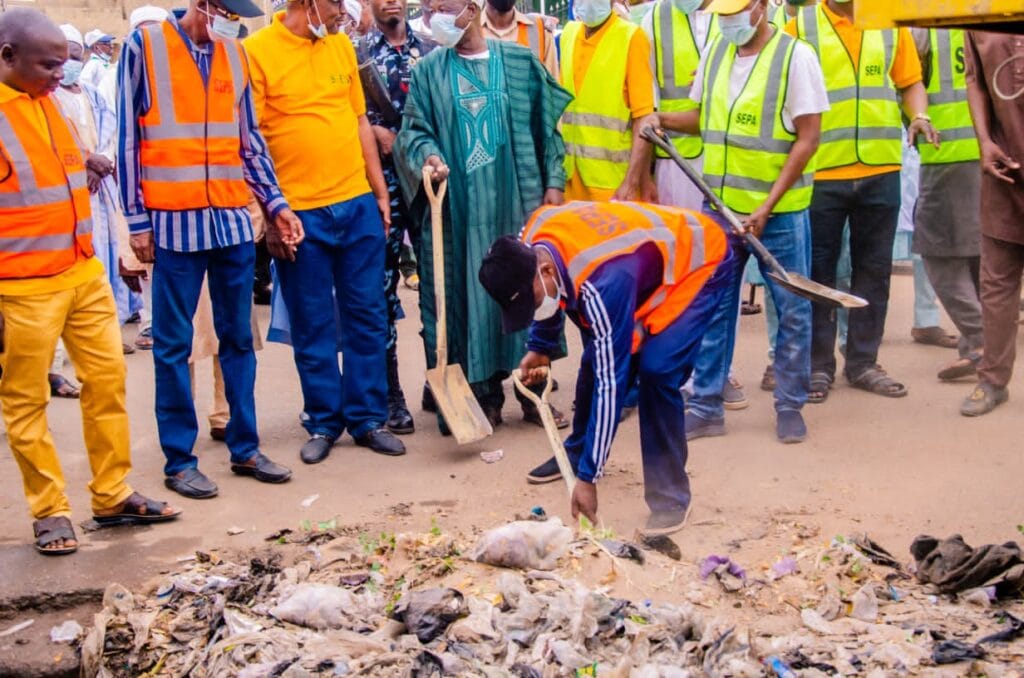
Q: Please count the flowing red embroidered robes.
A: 0